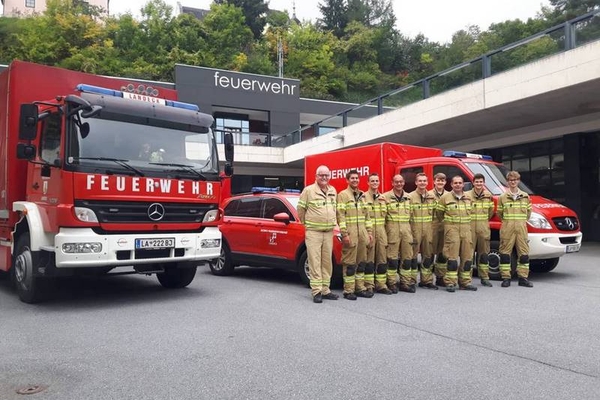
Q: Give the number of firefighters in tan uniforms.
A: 9